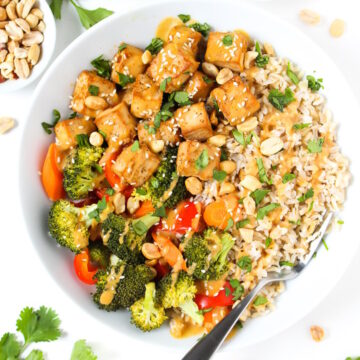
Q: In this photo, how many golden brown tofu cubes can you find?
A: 14